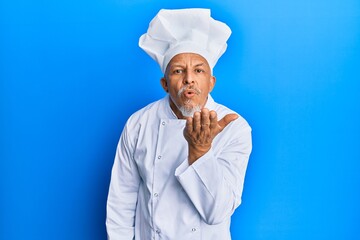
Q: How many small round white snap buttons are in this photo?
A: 5